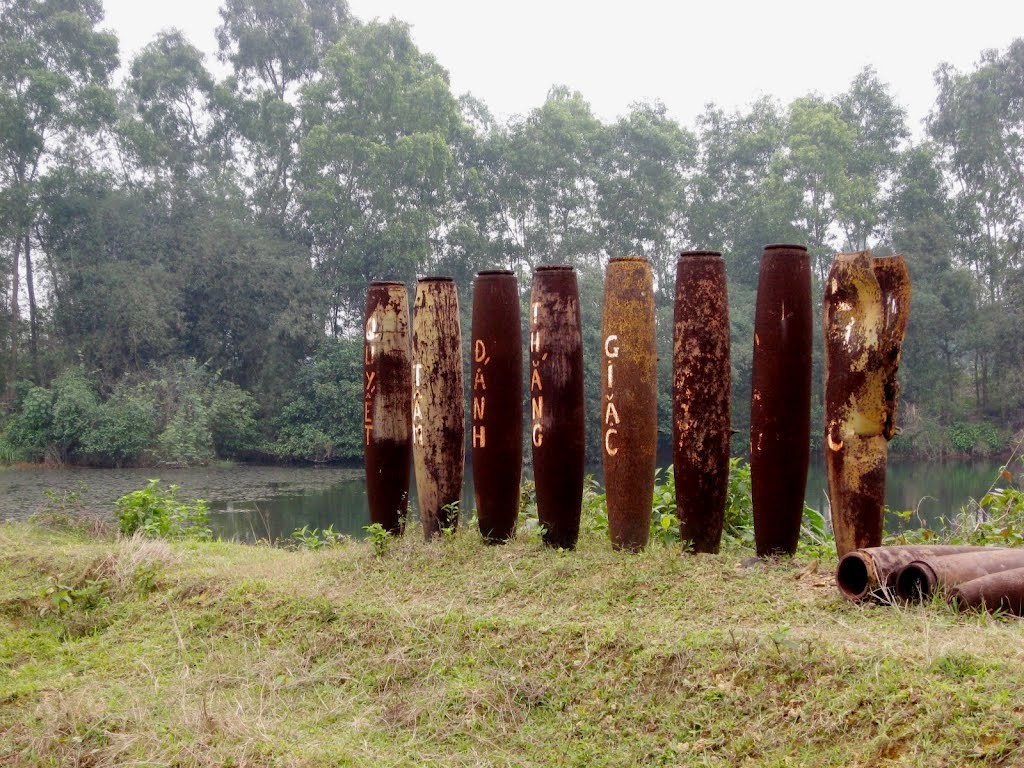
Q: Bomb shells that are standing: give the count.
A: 8